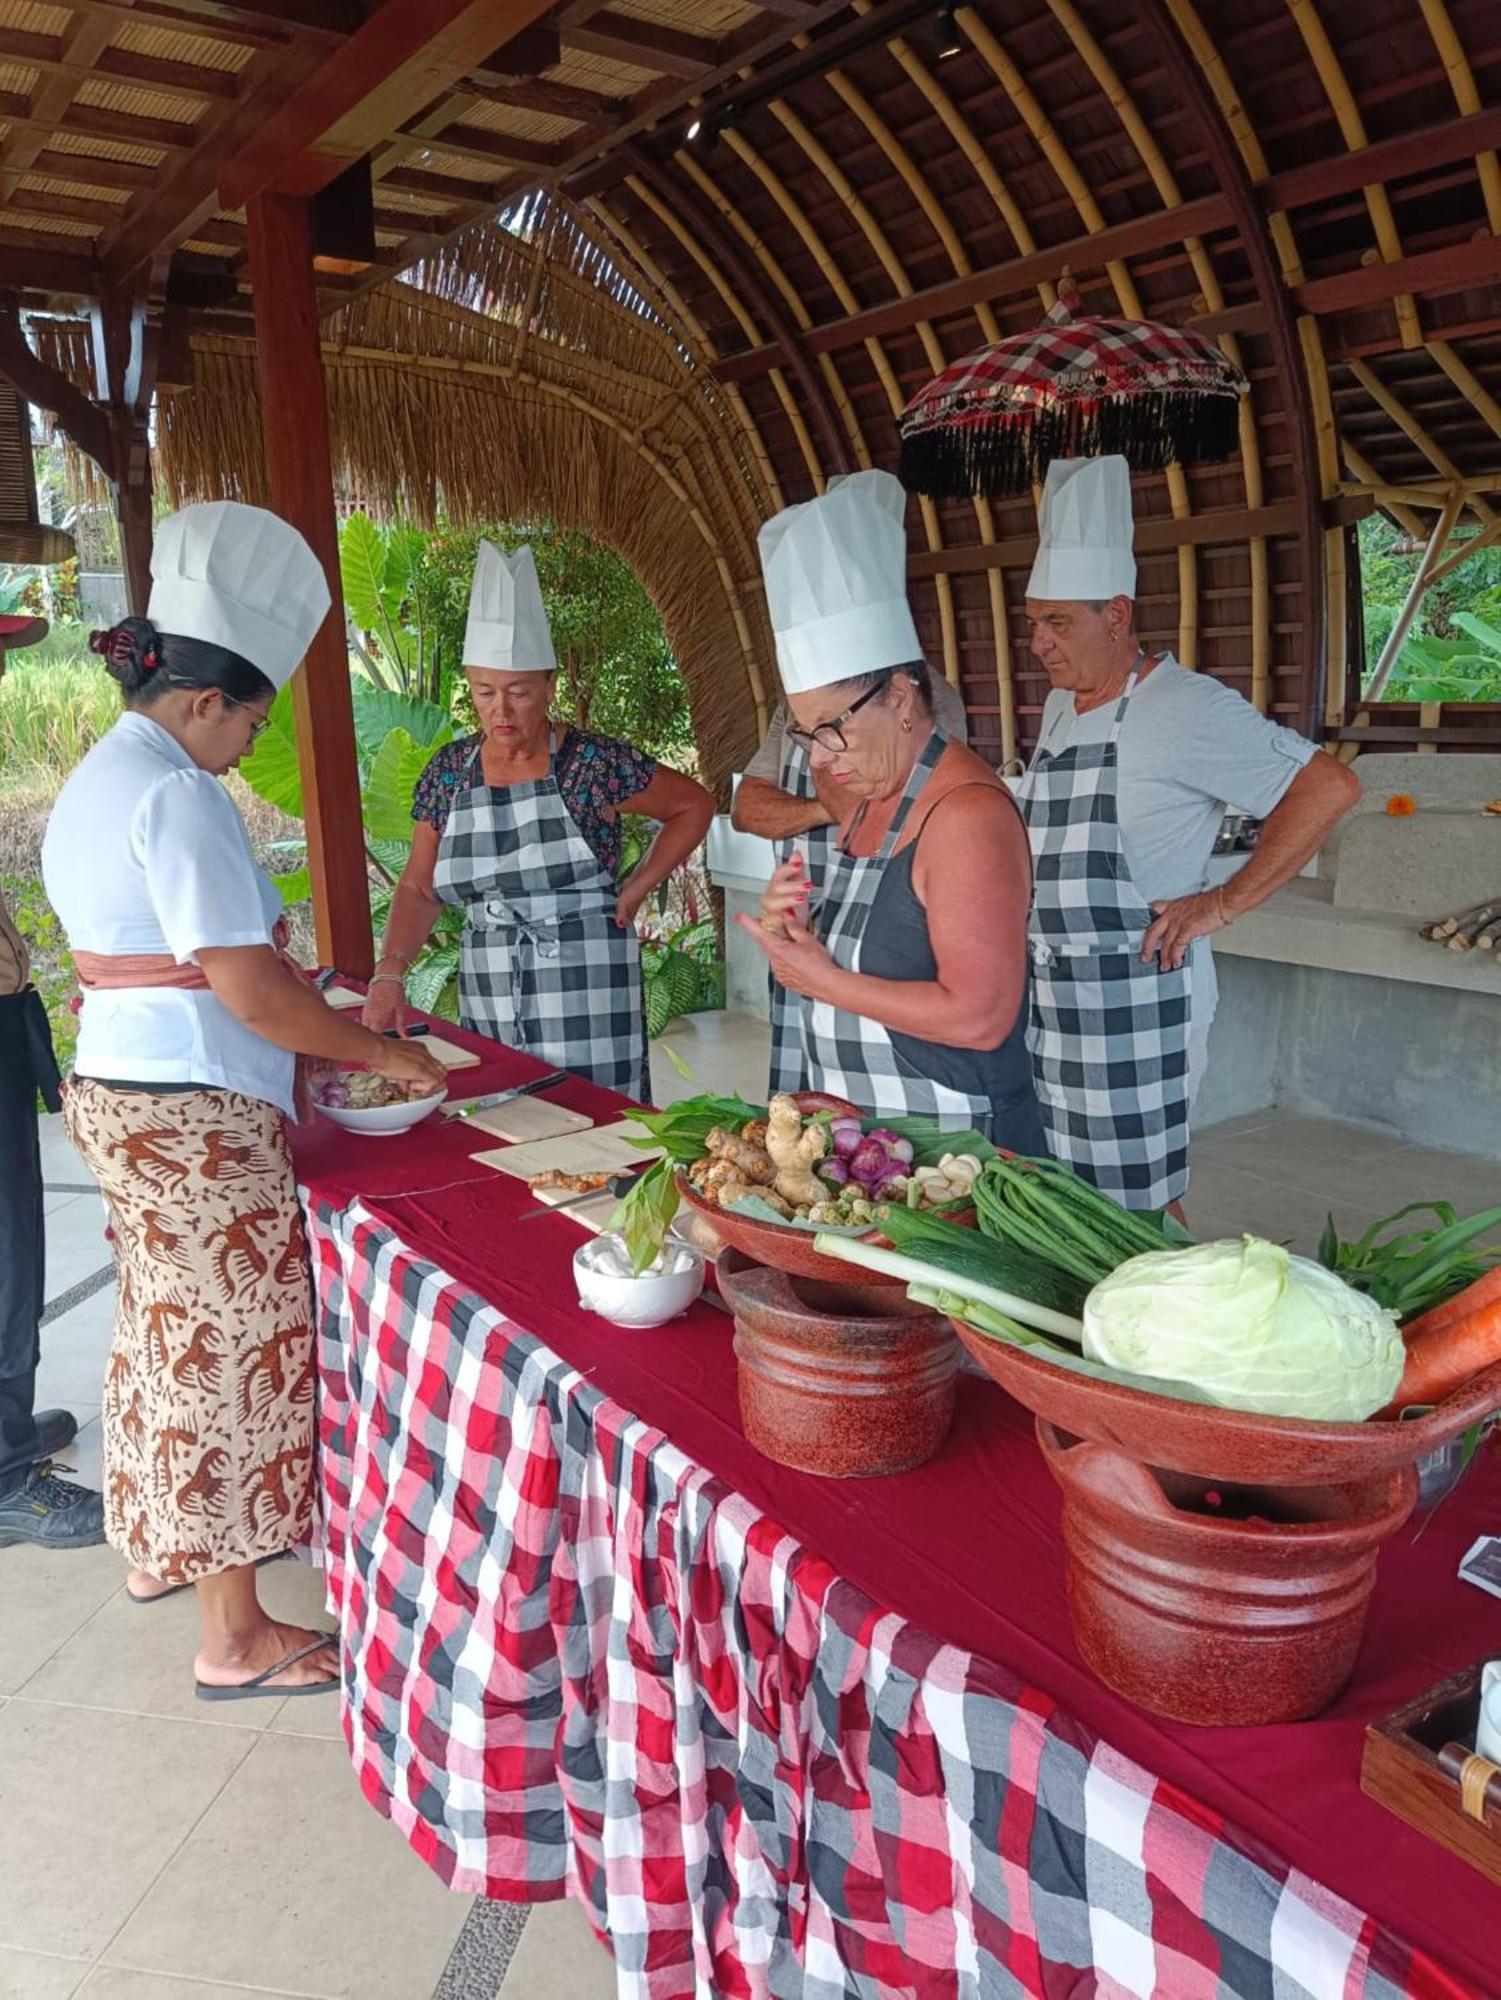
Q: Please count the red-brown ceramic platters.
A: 2